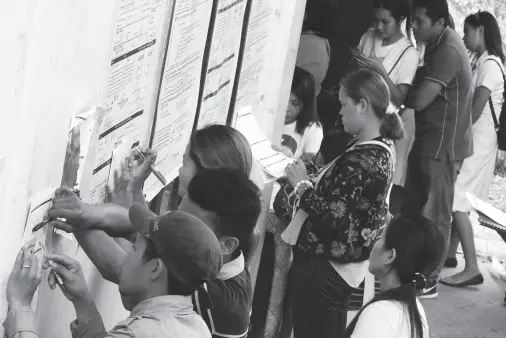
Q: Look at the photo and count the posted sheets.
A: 4